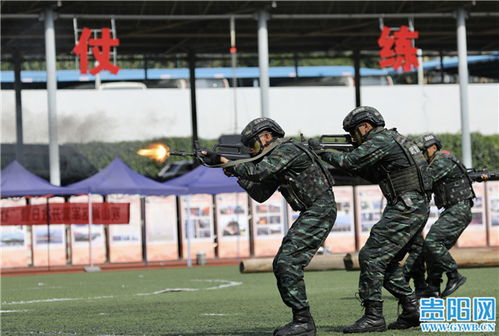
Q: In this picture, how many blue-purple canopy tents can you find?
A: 3